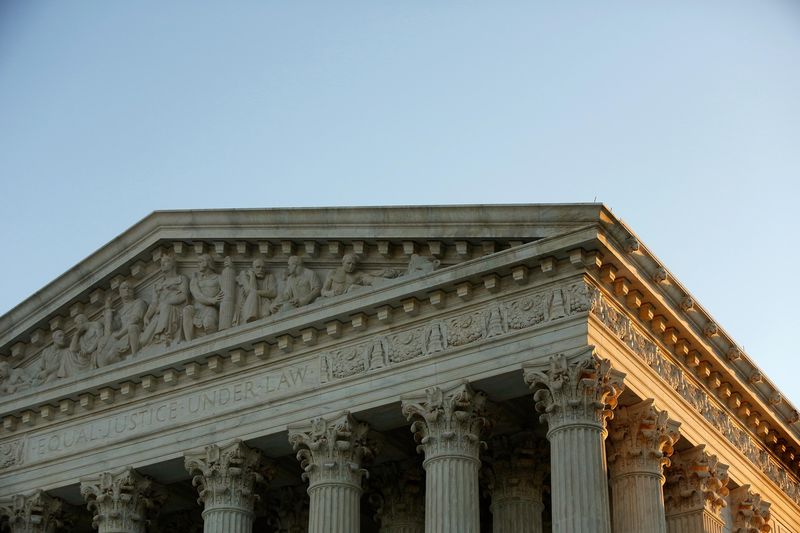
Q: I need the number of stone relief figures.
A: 9